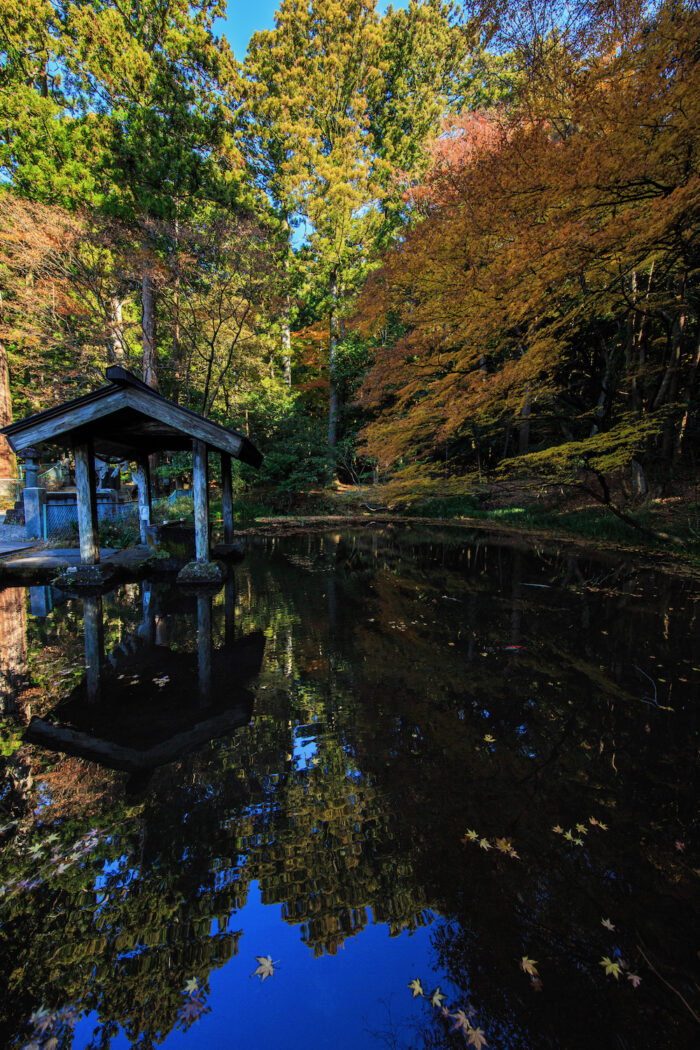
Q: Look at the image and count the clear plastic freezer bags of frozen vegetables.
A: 0